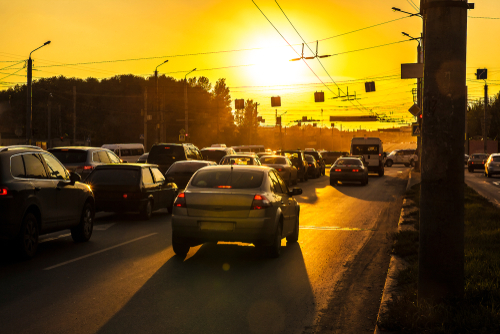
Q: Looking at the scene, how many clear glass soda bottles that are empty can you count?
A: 0